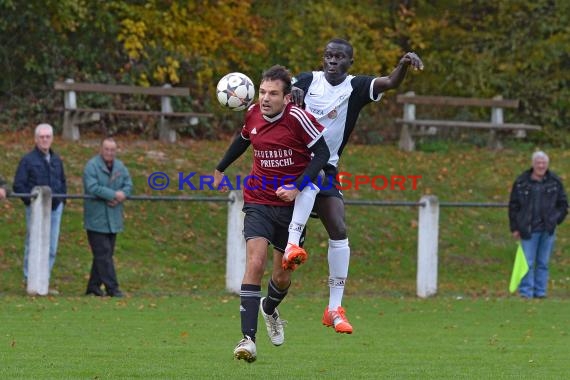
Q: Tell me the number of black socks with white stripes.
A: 2